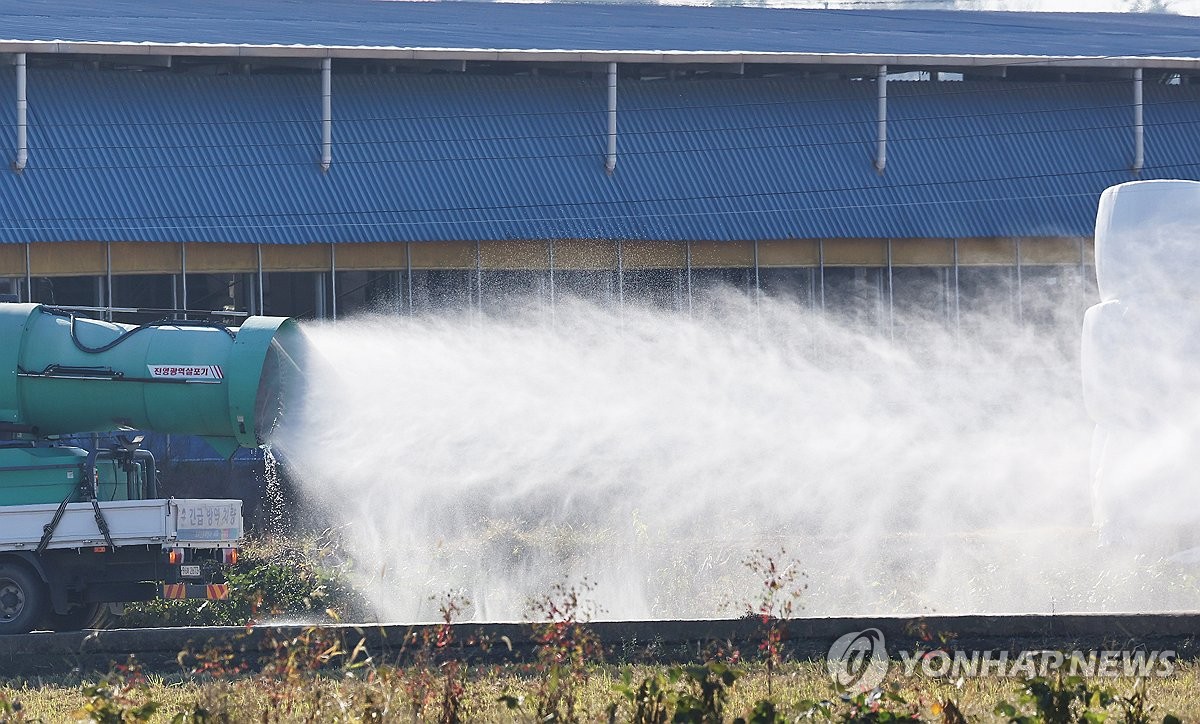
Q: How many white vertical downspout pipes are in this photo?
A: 5